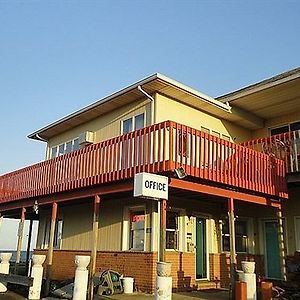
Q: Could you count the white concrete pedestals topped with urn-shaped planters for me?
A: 5